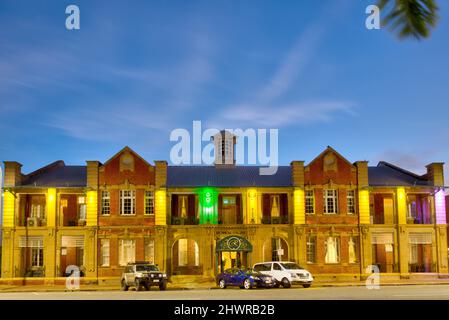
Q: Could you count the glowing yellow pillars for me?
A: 8